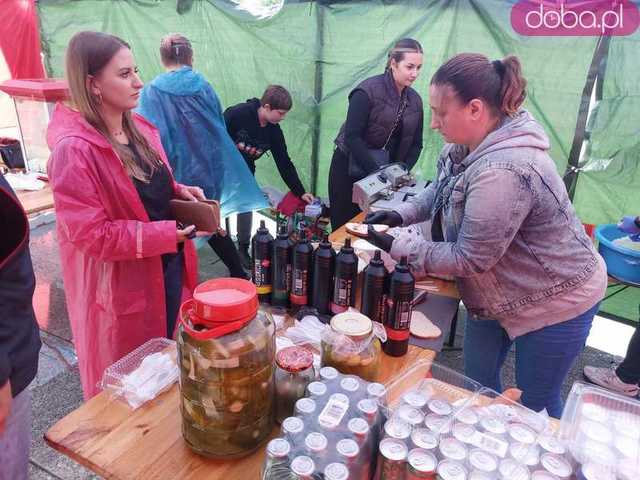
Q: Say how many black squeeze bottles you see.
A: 7